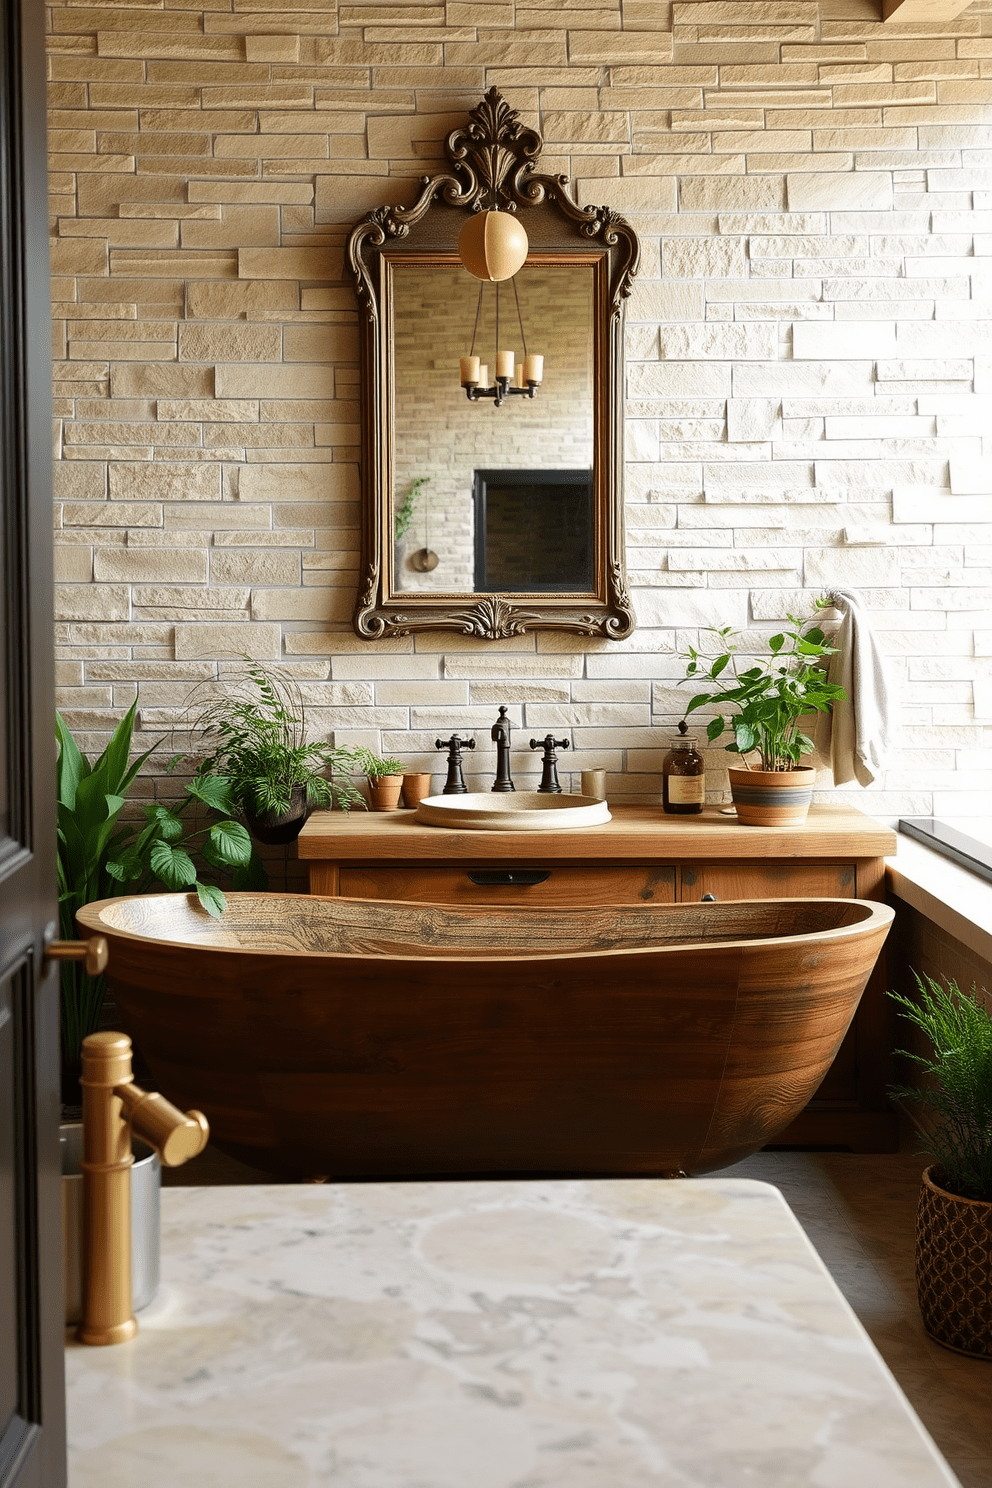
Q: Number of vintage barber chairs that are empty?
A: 0